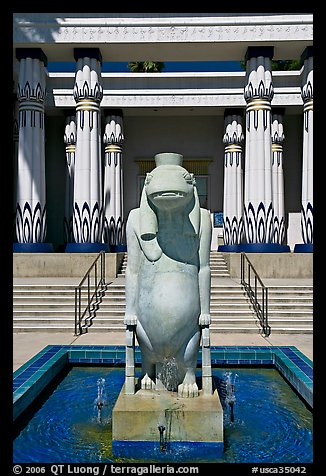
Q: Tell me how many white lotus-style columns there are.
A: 8